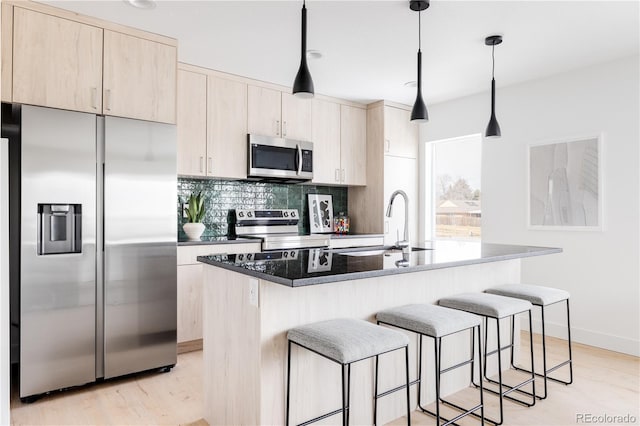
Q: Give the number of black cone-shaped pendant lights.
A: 3